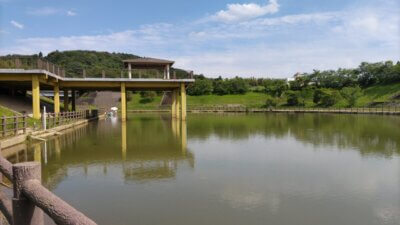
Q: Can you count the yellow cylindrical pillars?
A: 6